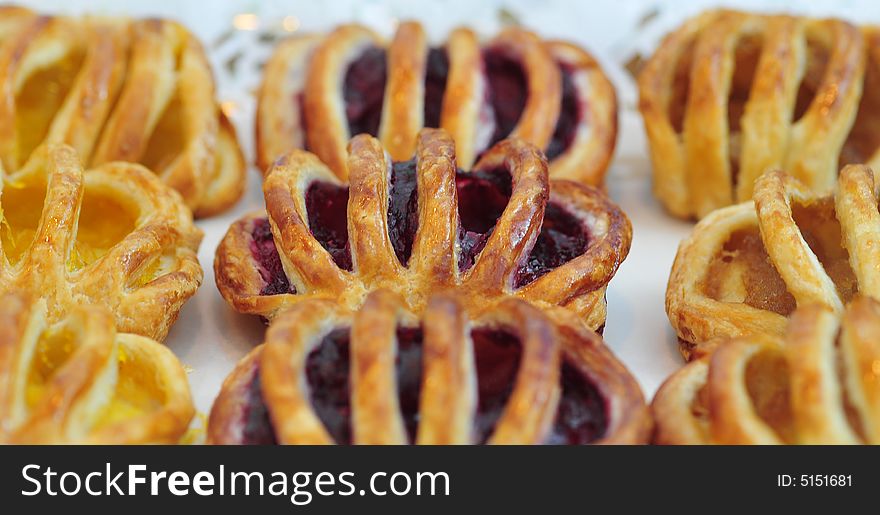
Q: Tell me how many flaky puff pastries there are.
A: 9